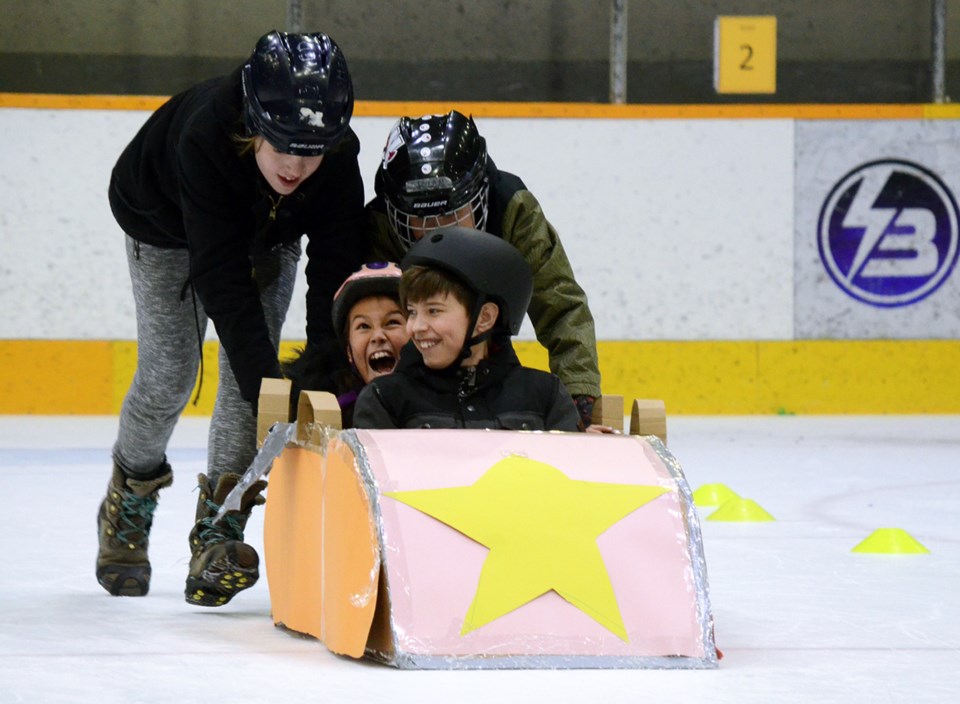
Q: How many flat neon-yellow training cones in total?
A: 3